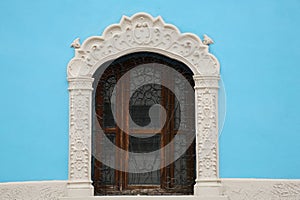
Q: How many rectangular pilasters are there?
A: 2